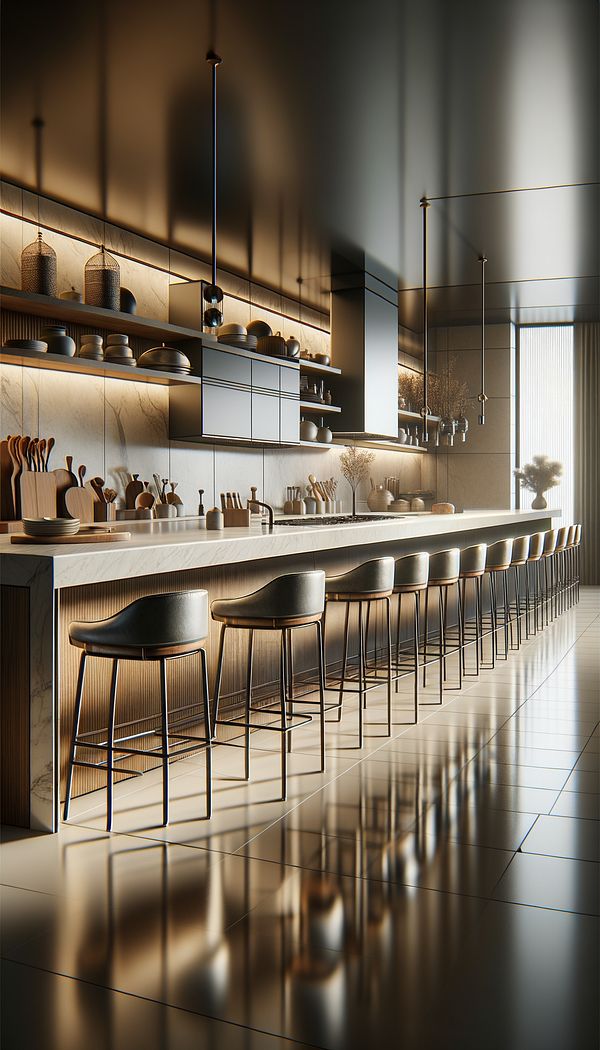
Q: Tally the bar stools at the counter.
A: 13